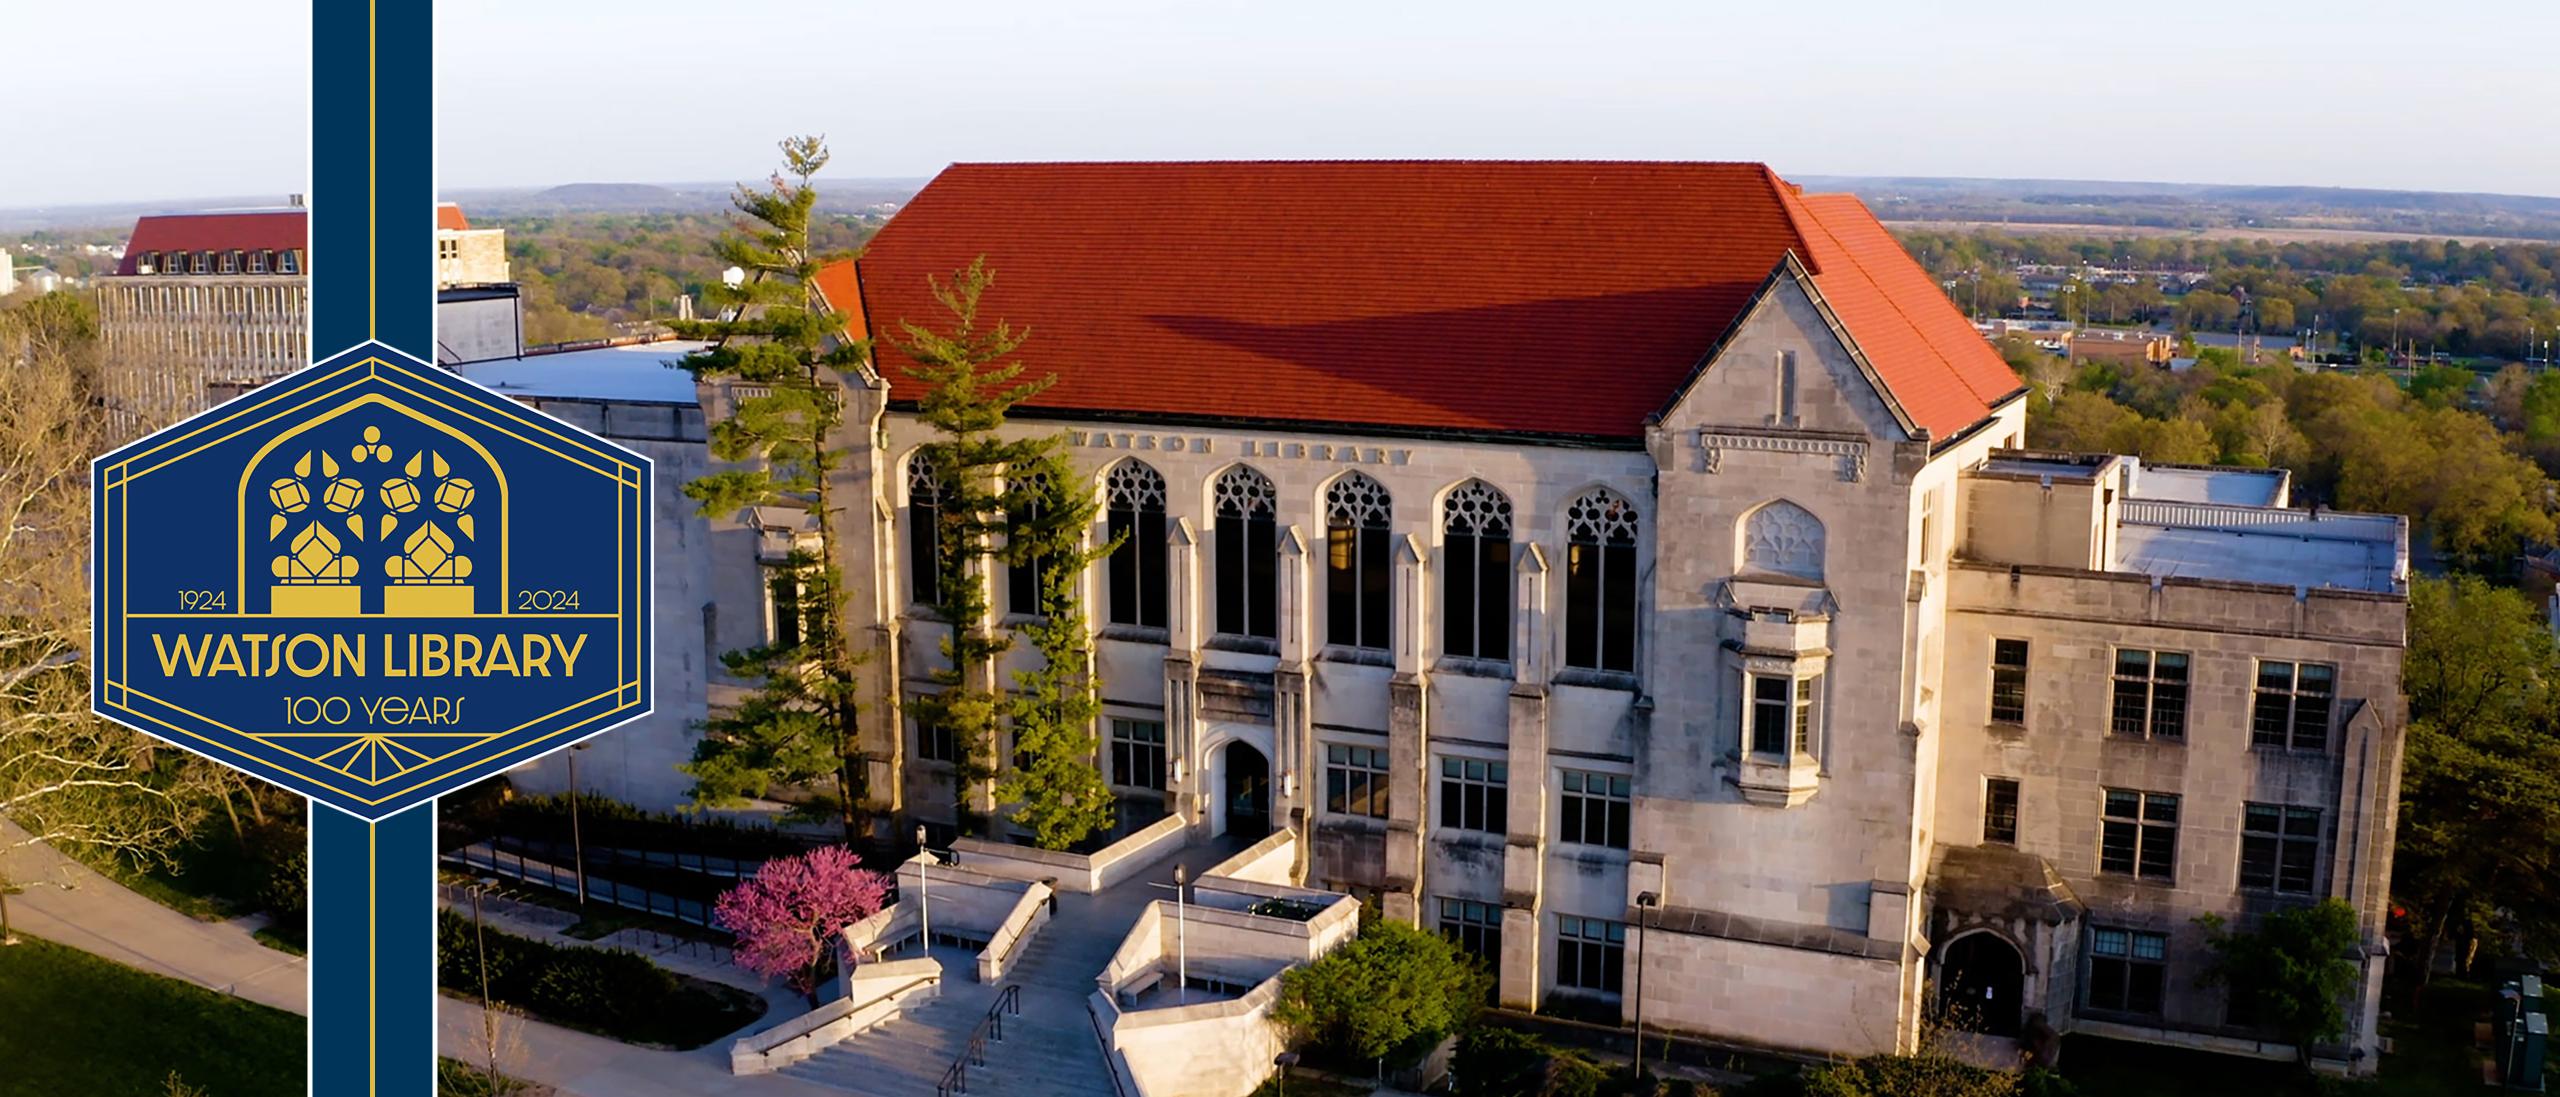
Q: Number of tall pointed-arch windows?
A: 7